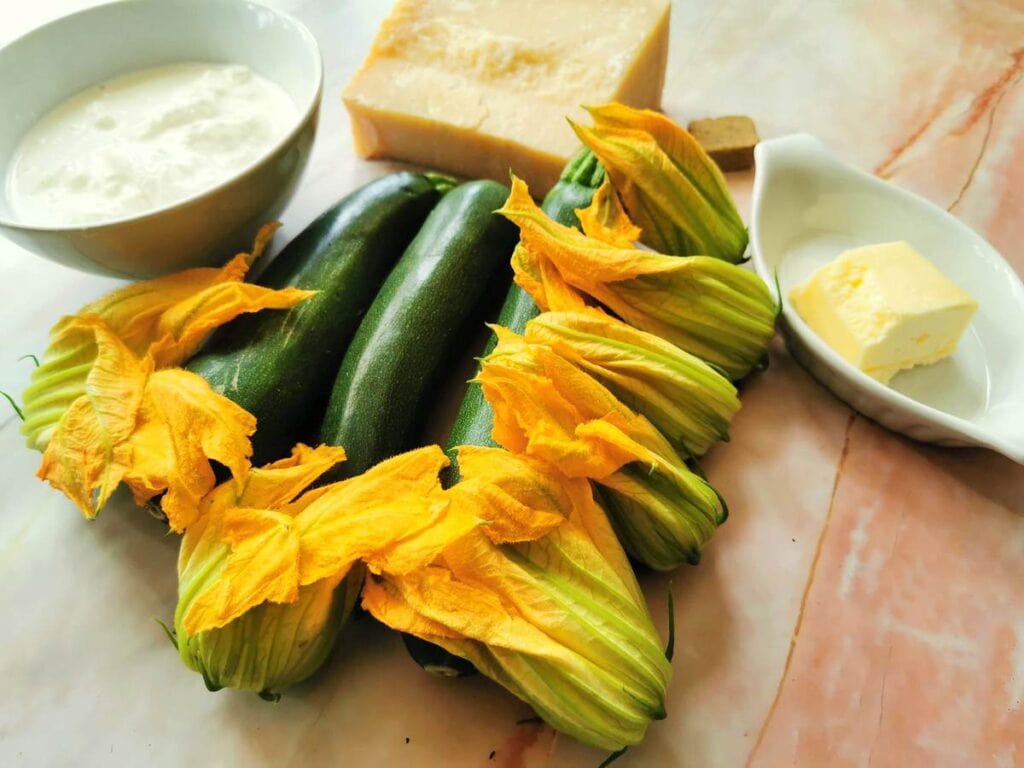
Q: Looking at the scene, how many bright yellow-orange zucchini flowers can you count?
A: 7